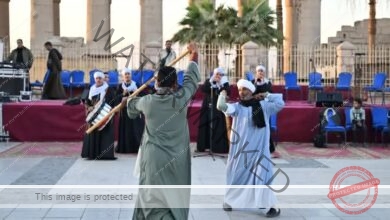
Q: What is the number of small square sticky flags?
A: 0